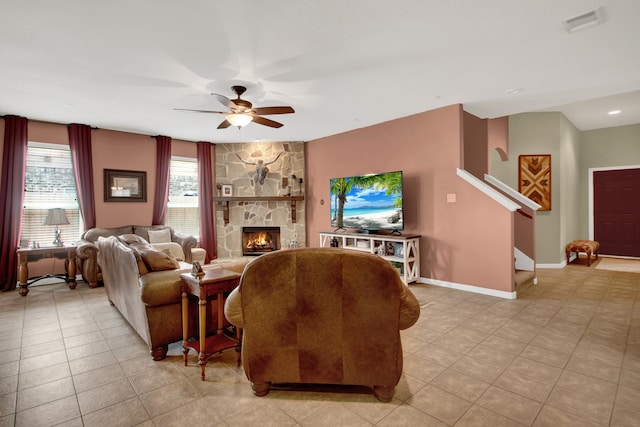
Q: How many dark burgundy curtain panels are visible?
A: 4